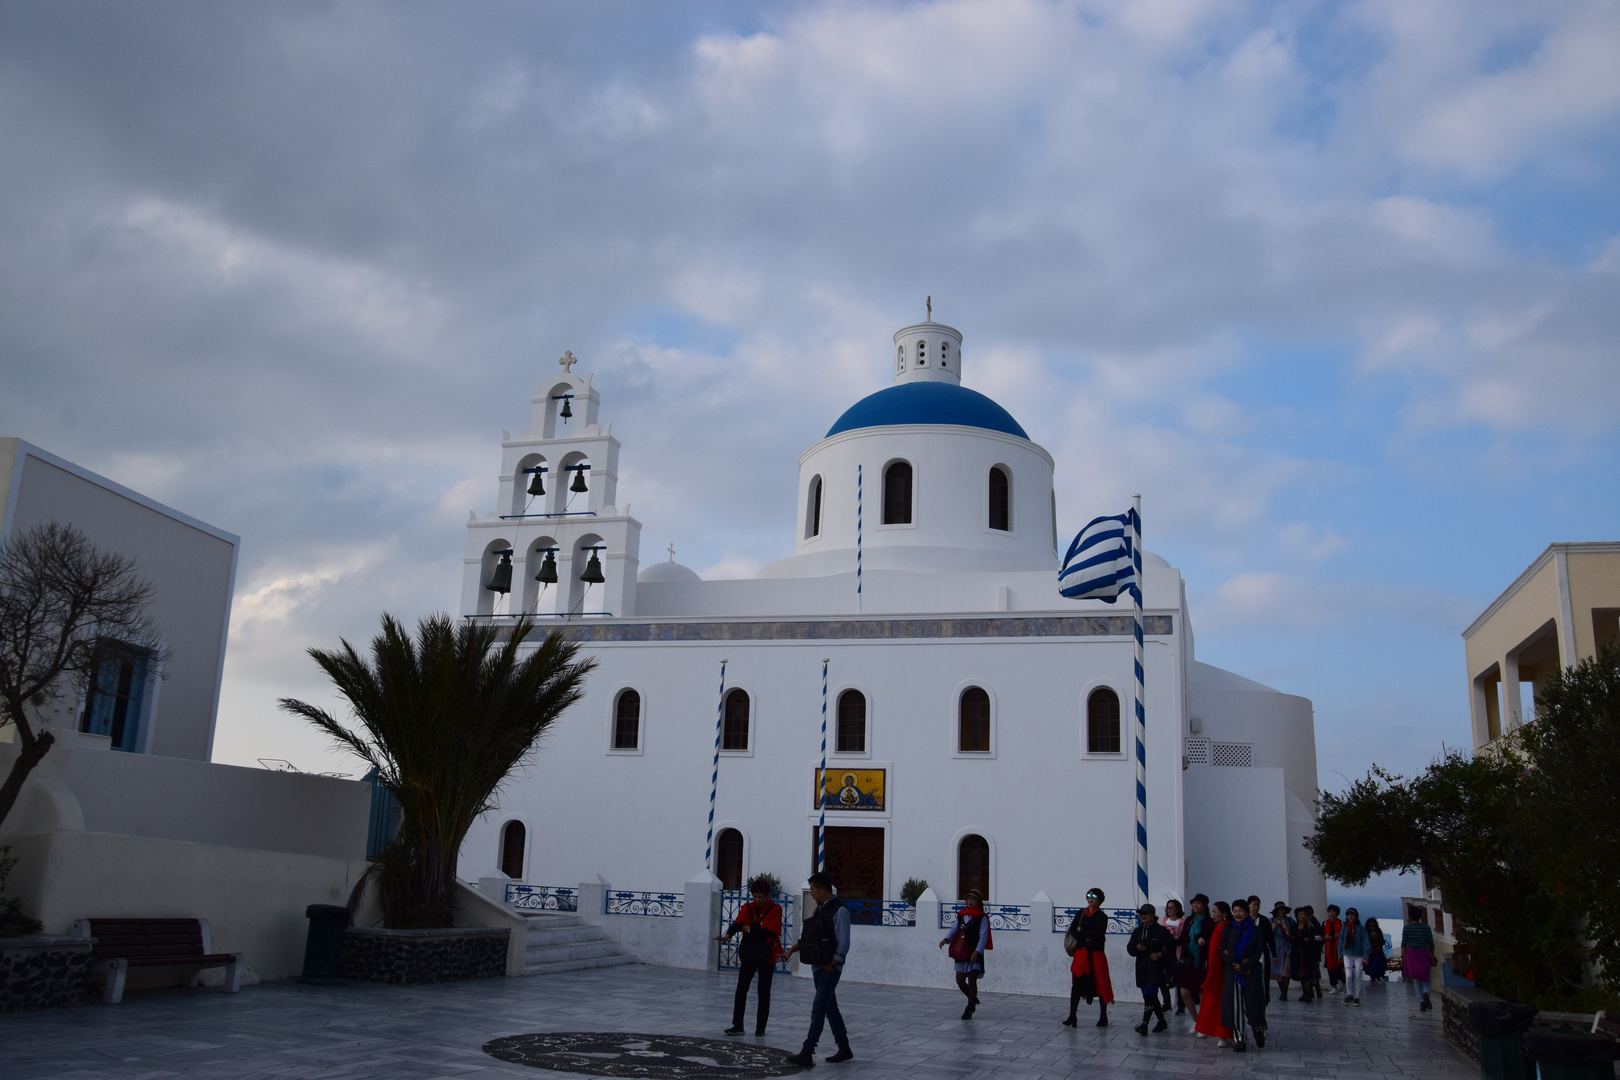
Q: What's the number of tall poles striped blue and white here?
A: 4